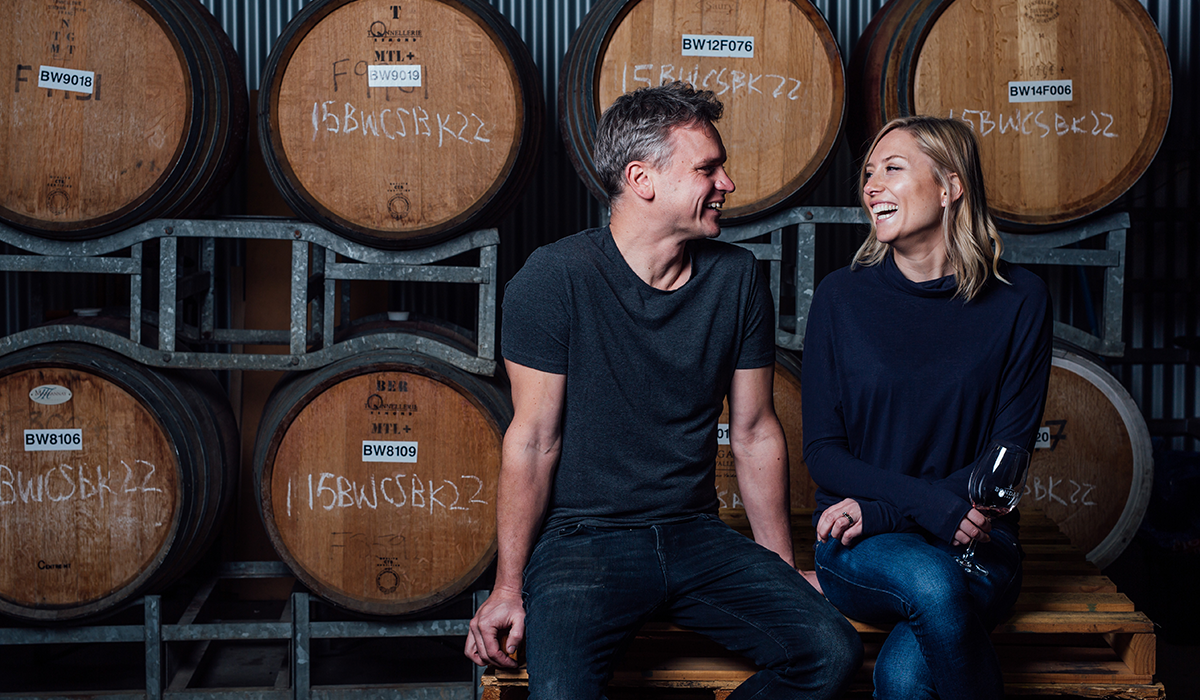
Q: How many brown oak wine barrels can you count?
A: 8